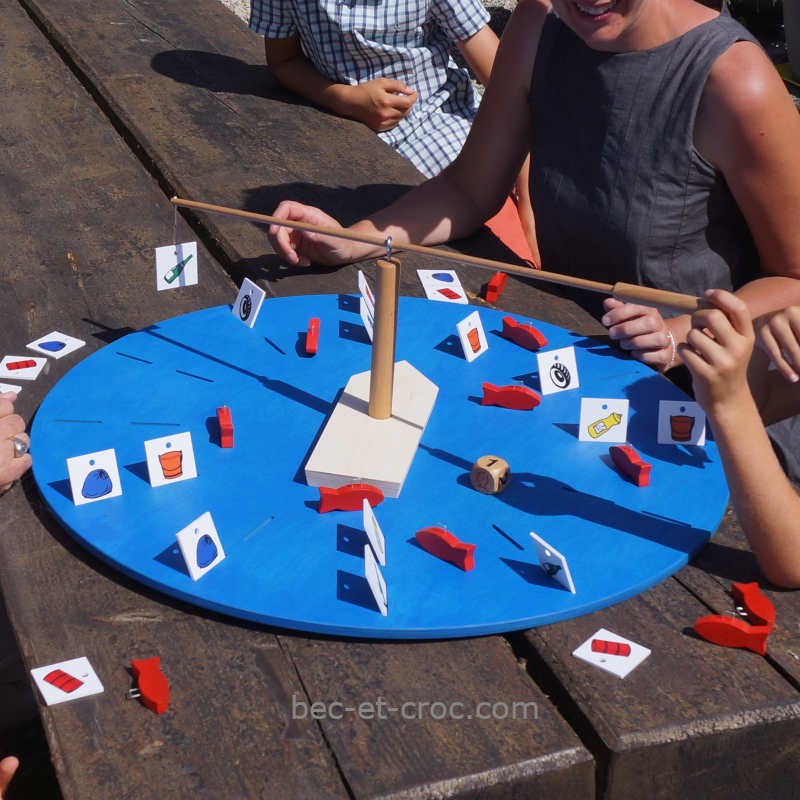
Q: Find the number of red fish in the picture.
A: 11